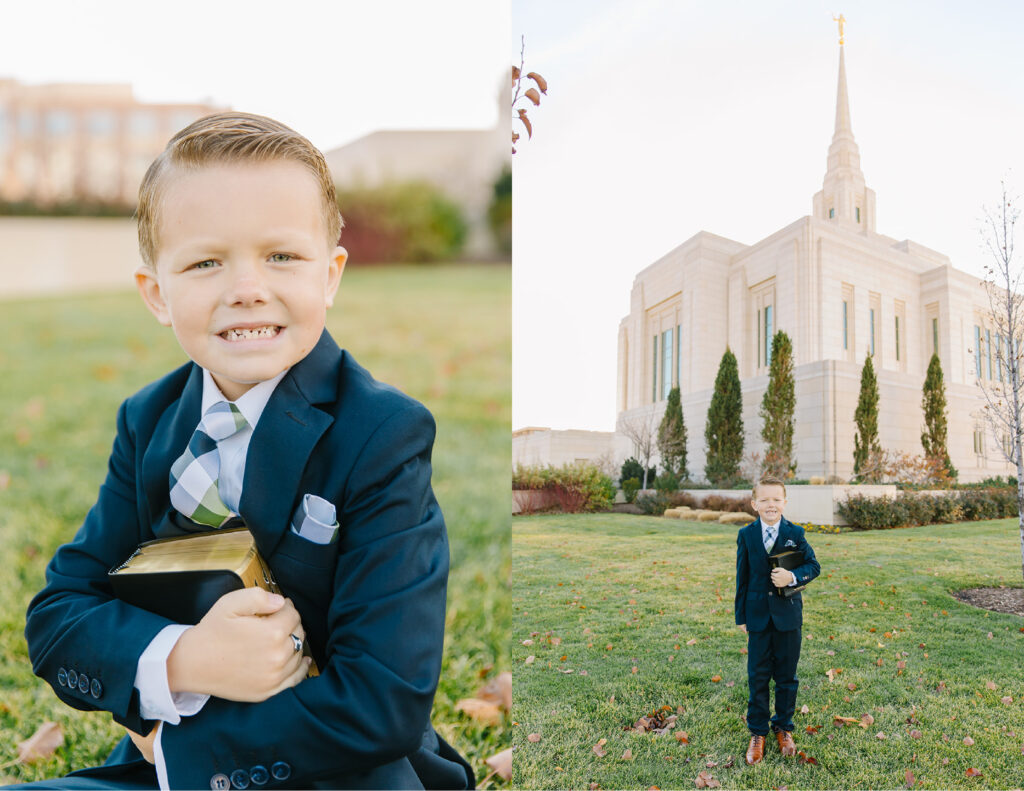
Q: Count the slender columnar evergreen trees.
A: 5